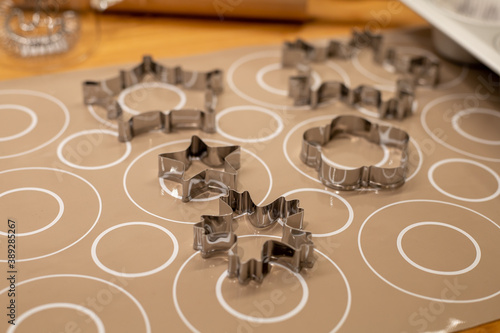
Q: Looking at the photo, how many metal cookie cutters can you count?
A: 5